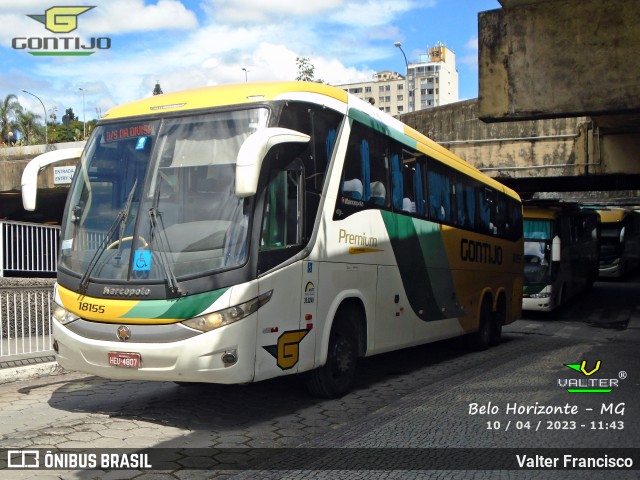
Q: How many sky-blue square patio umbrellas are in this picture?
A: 0